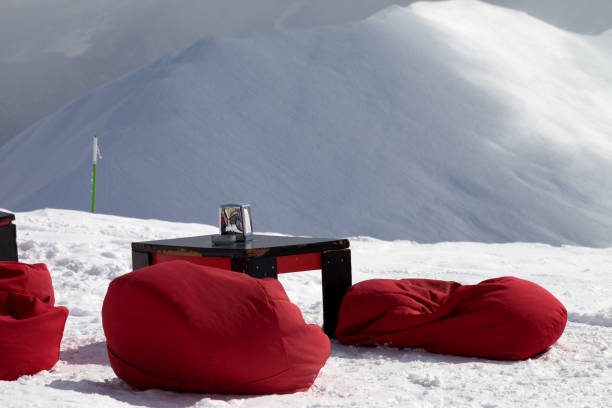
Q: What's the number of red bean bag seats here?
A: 3